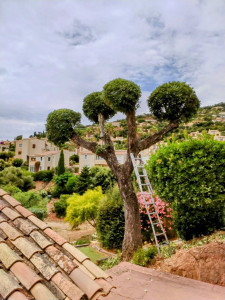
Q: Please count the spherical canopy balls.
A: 4